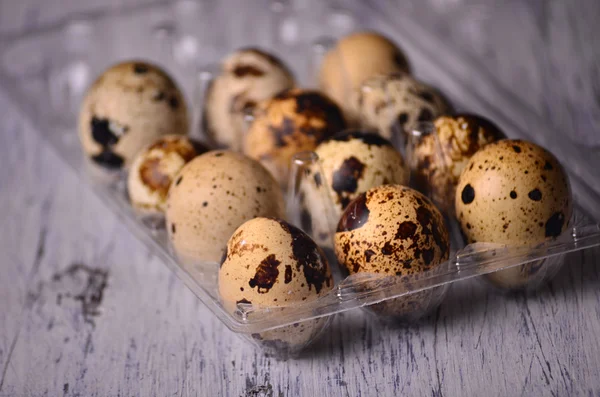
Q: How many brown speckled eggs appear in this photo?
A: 12